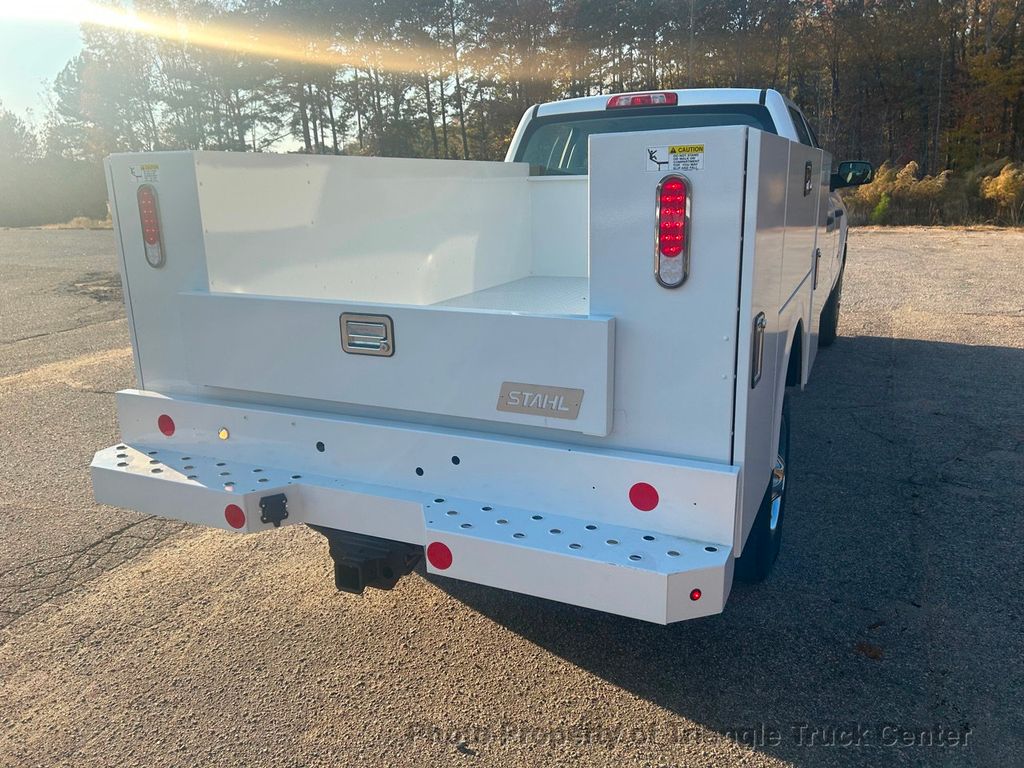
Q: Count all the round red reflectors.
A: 4